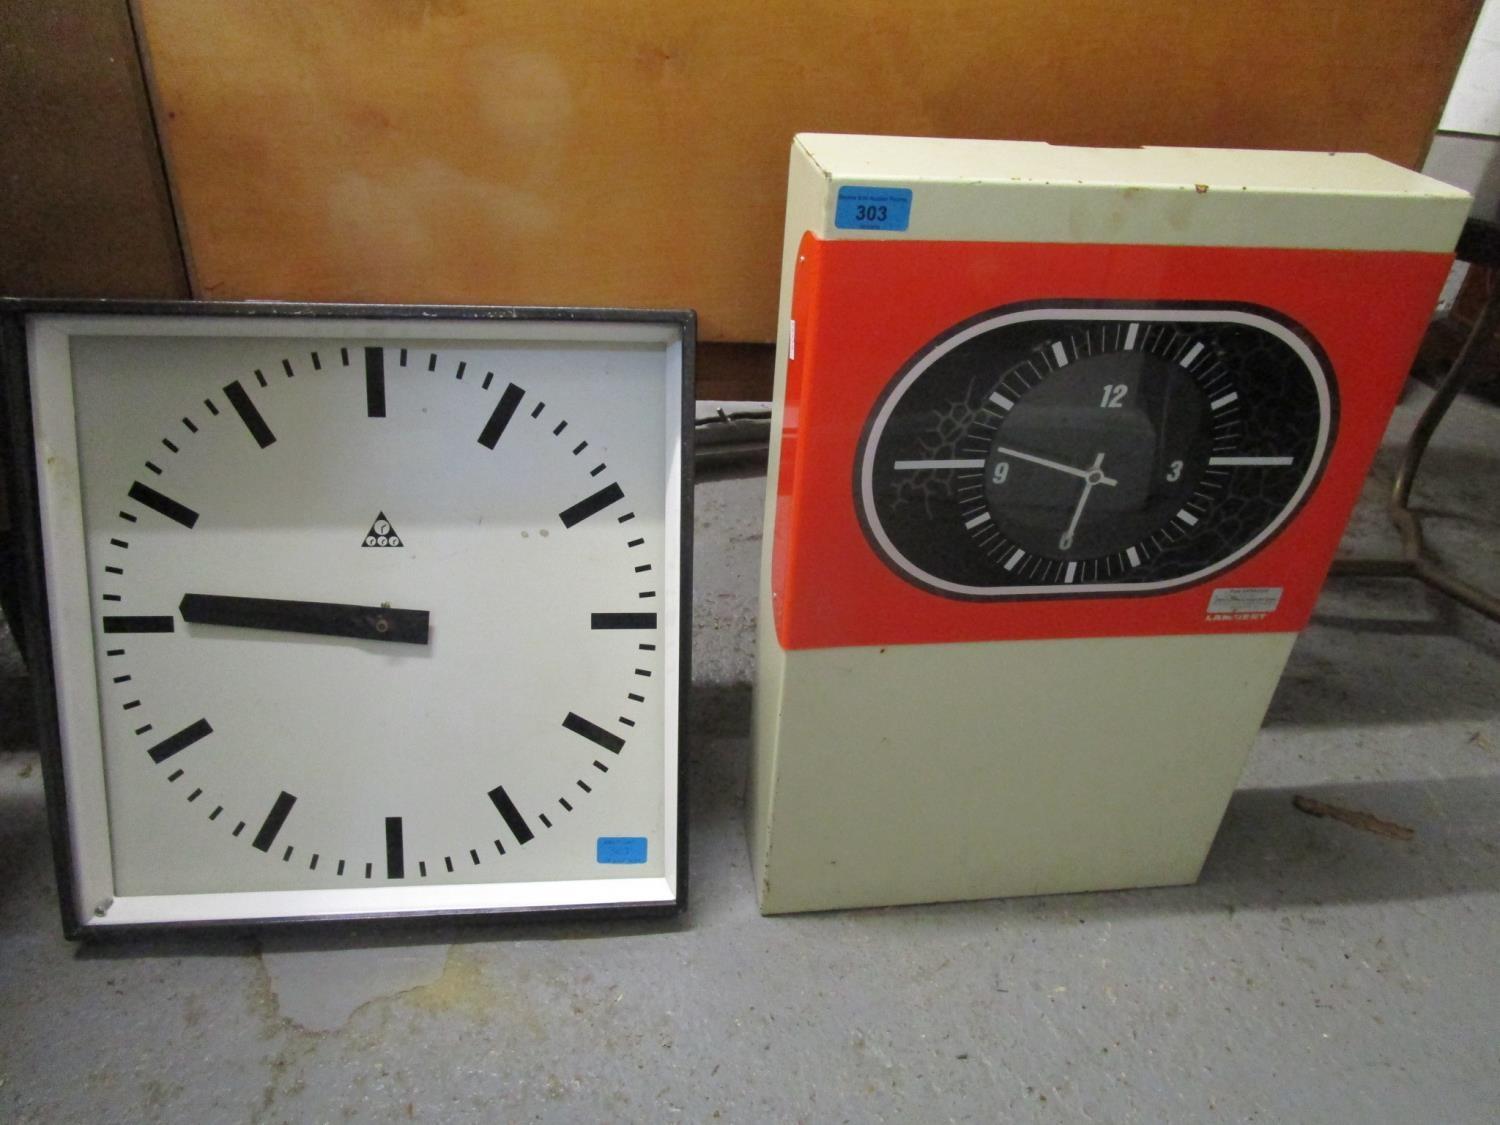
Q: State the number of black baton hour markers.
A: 12